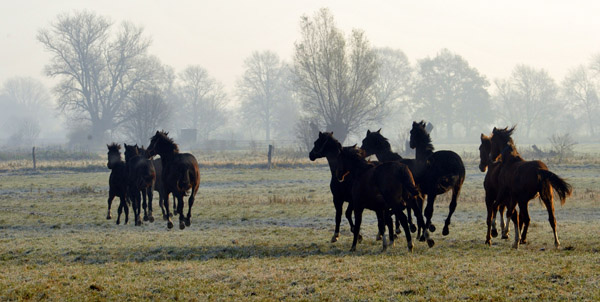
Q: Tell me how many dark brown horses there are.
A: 2